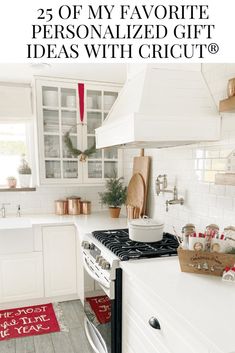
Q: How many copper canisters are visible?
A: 3